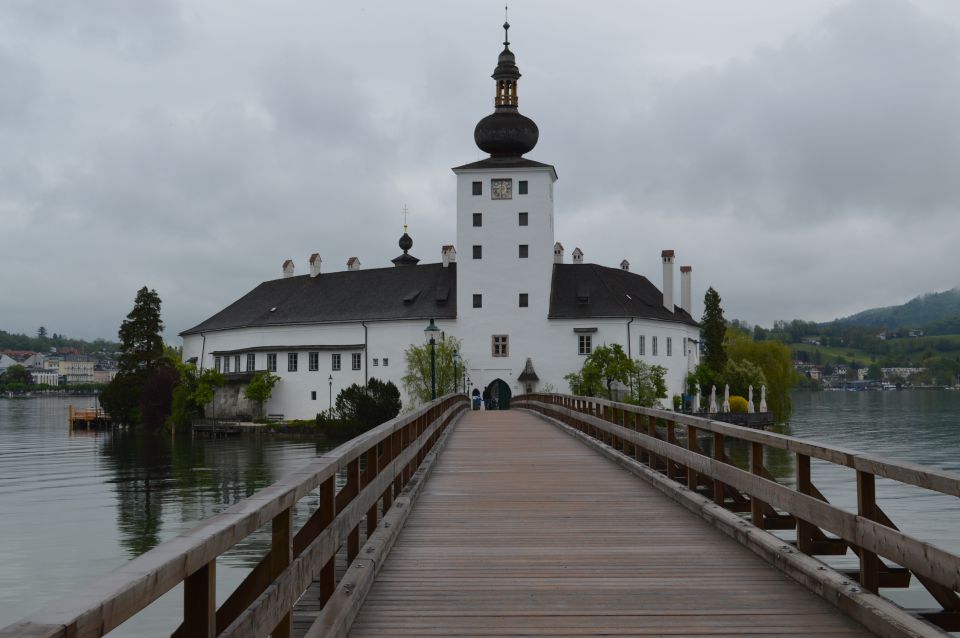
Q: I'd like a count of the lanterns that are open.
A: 0